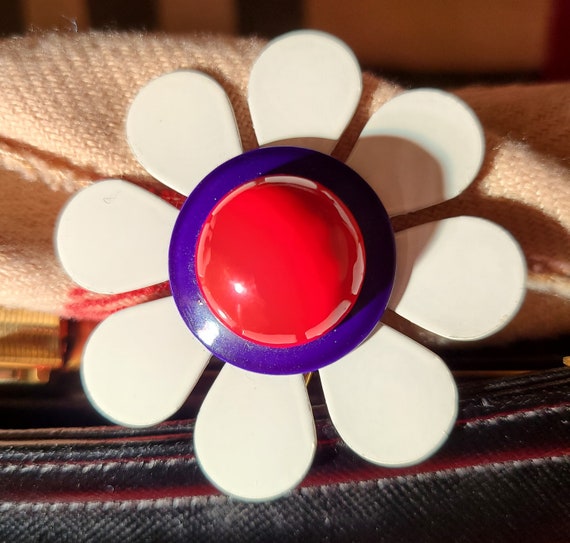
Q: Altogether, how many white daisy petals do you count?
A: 8